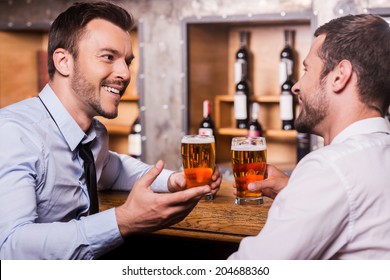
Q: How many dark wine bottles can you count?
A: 7